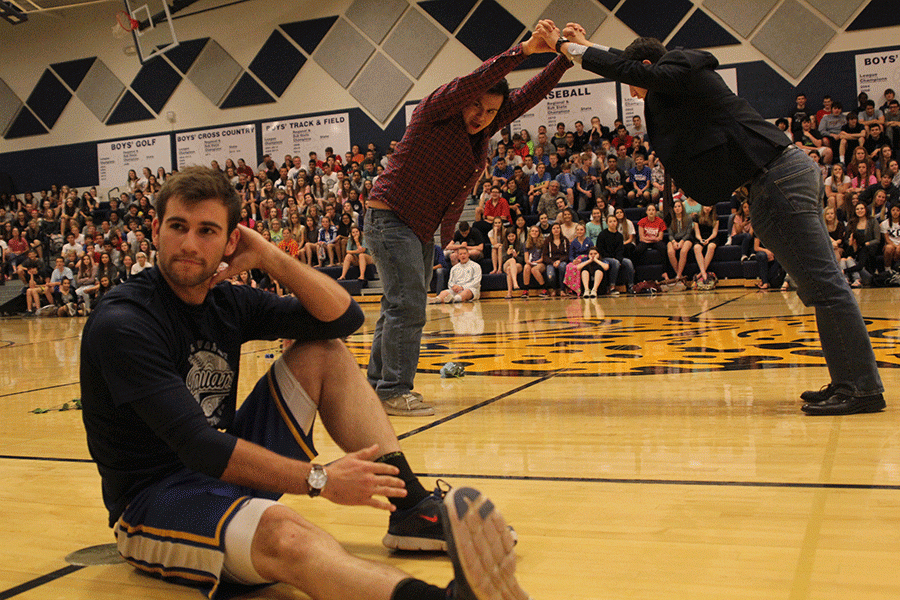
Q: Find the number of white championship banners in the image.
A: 7